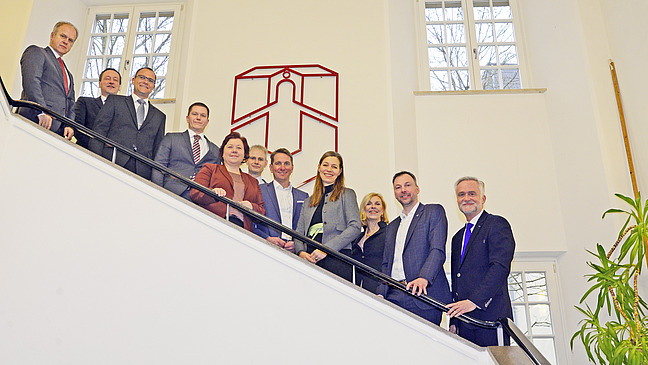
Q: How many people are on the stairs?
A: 11